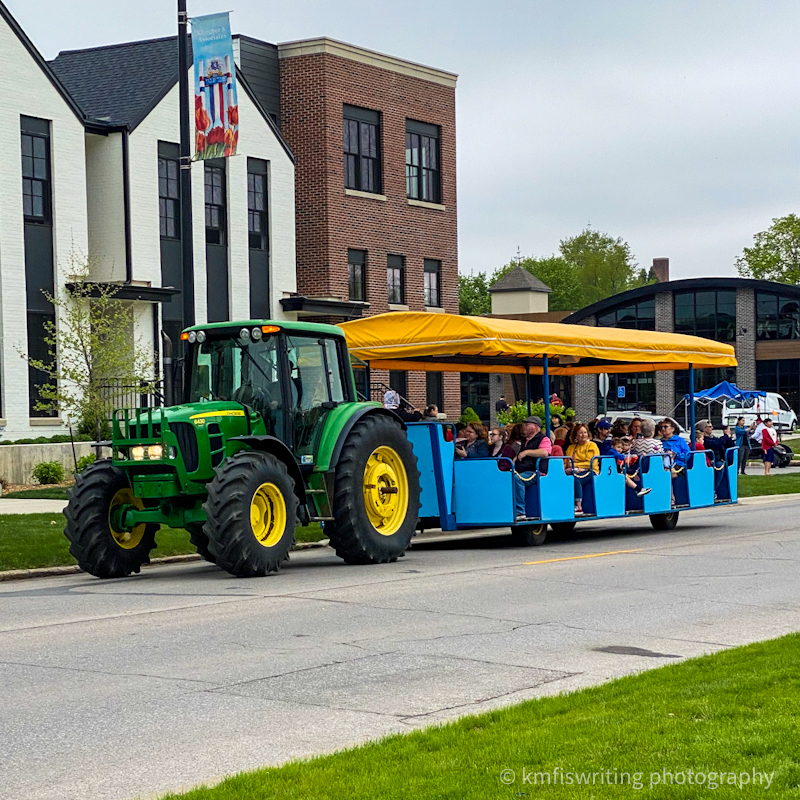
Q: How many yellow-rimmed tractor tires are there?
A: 3